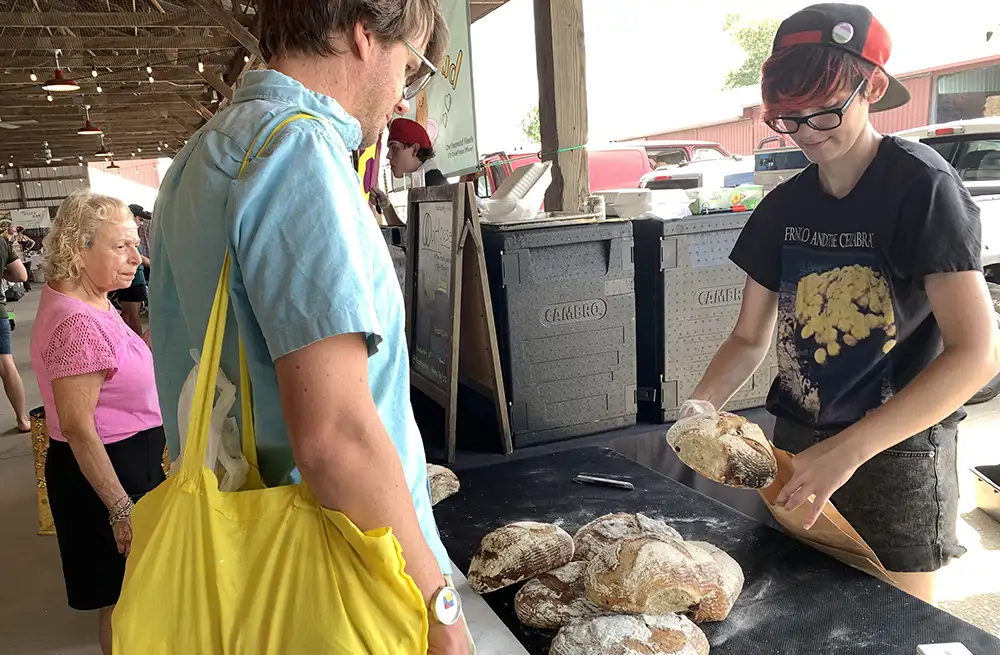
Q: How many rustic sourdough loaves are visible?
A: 8